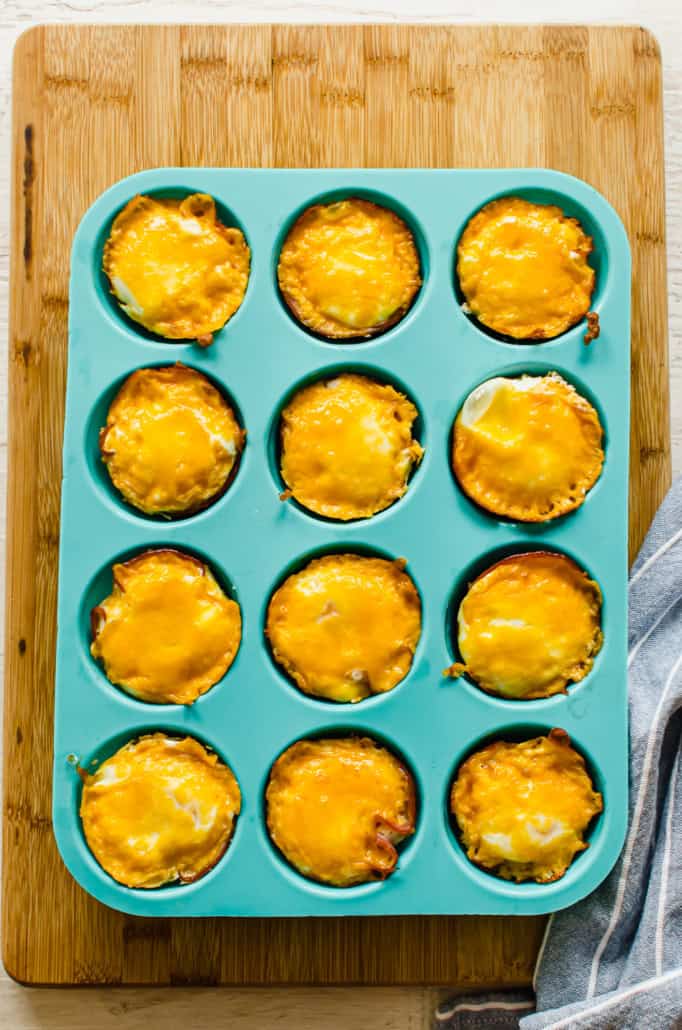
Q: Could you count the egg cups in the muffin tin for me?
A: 12